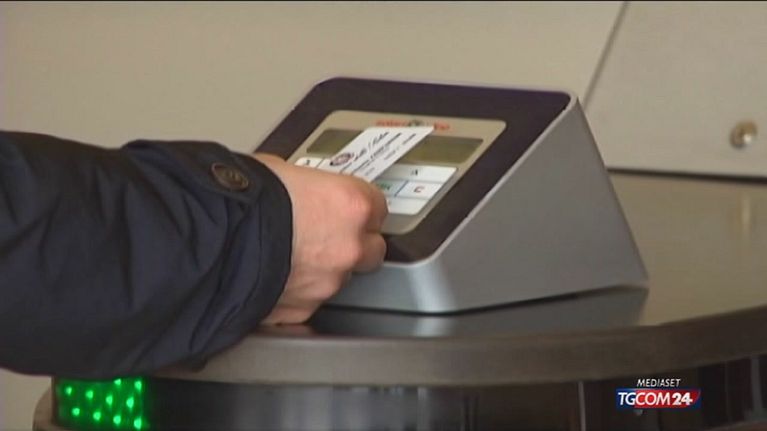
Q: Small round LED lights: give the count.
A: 10